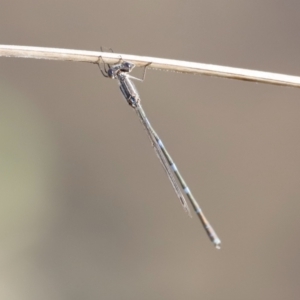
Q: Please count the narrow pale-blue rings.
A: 4